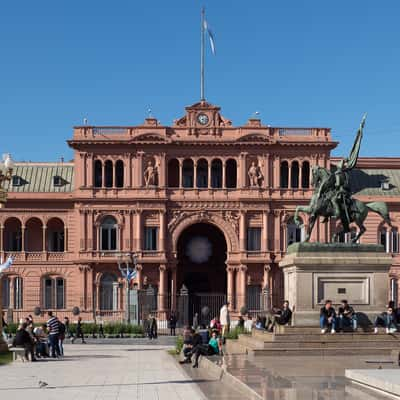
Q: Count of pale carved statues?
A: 2